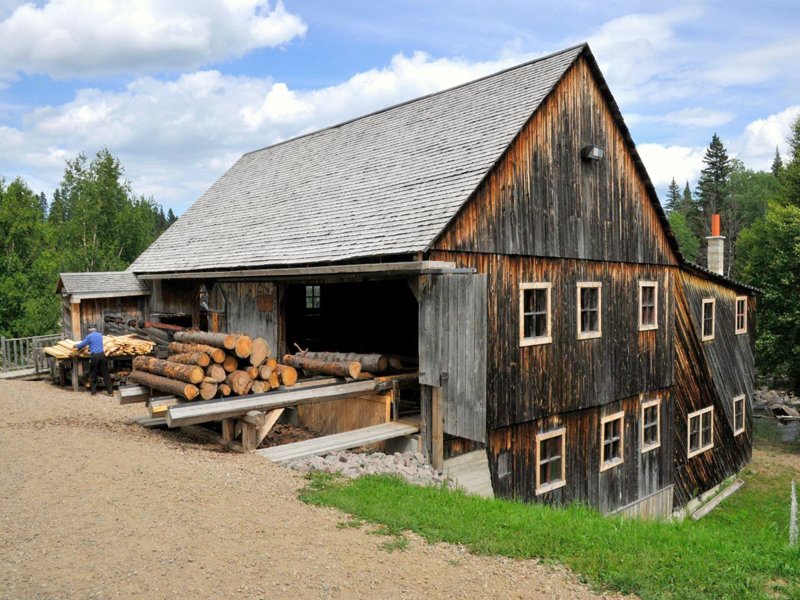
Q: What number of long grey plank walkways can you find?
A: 1